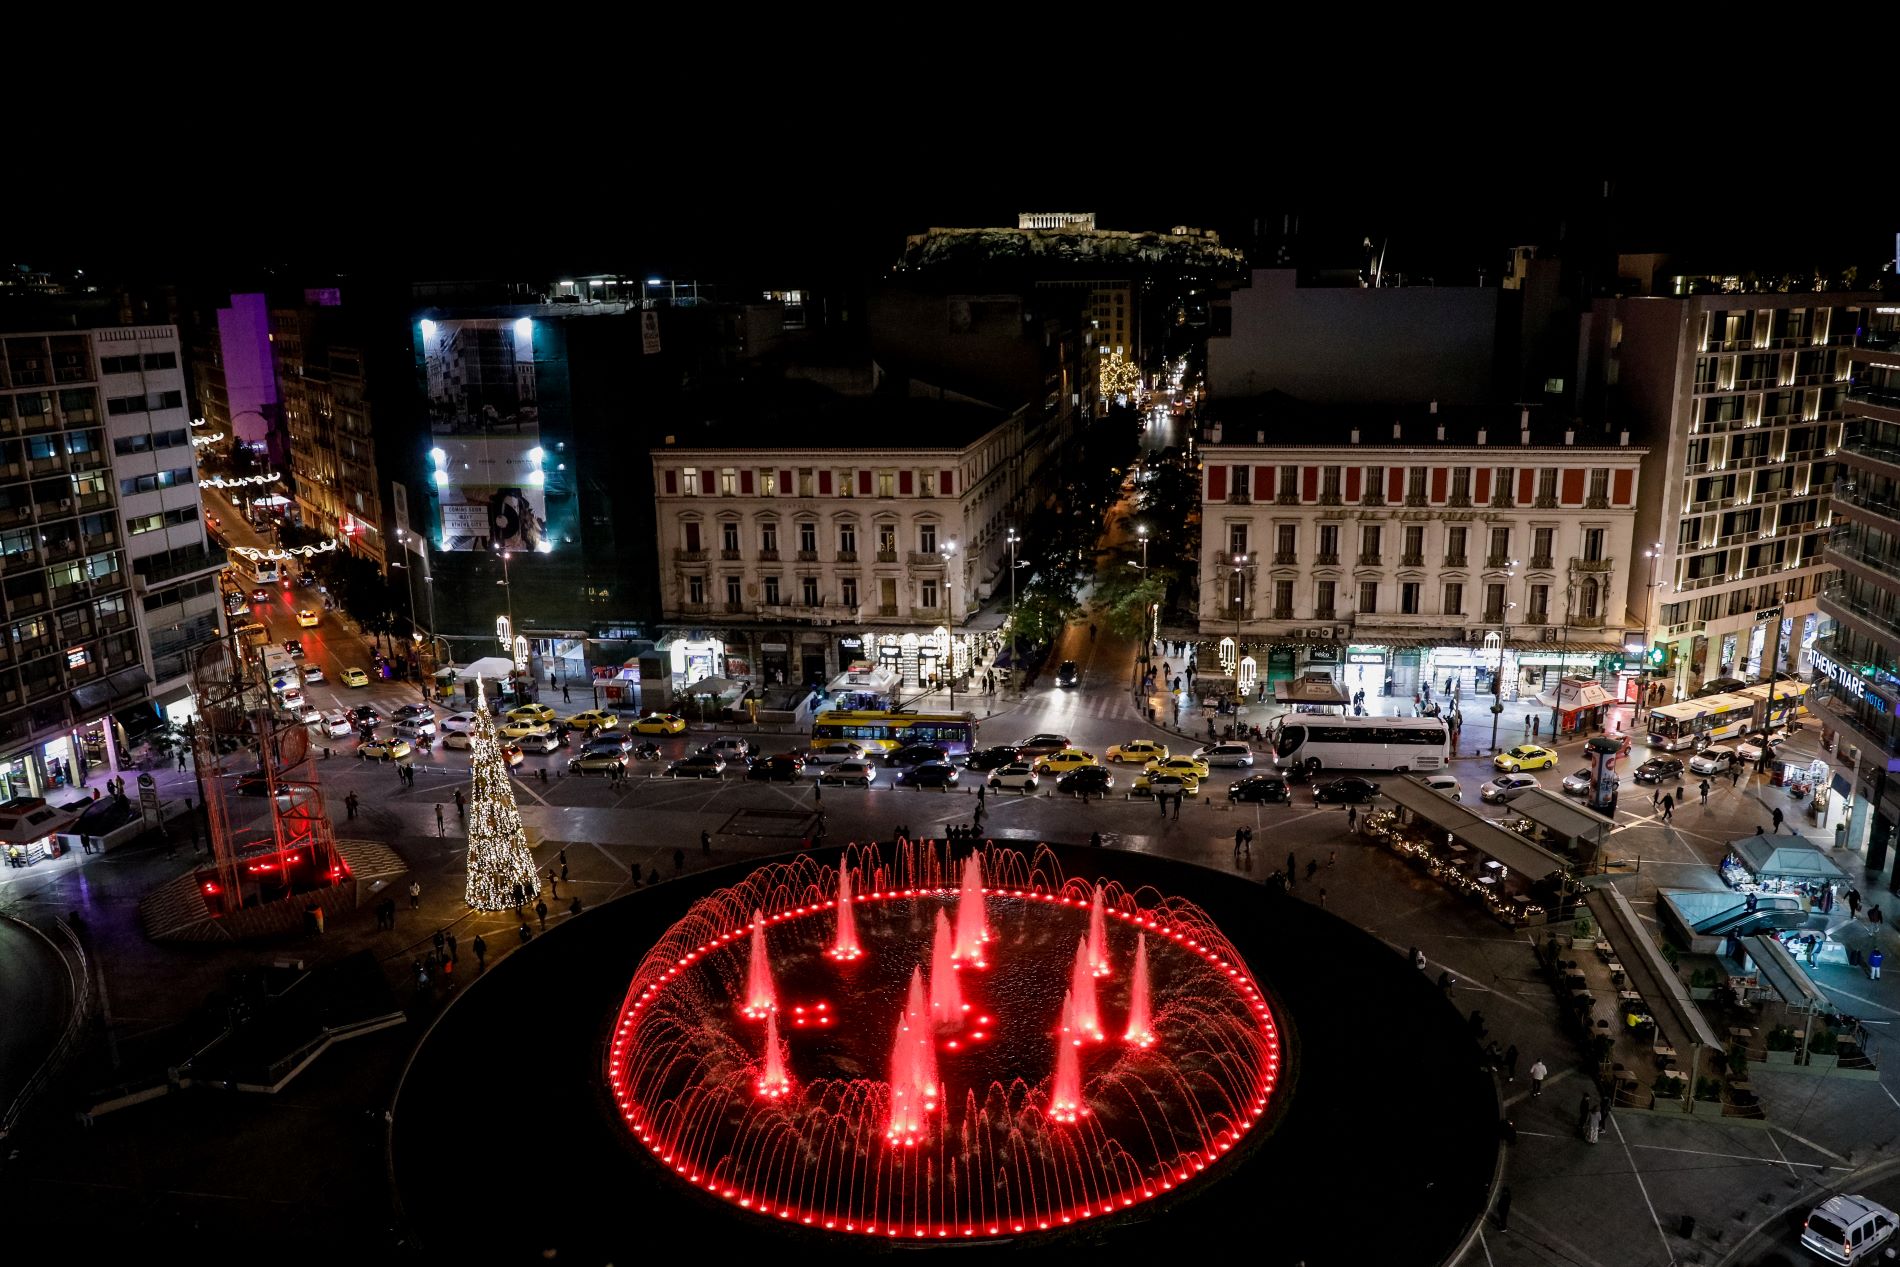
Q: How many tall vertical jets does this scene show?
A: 11